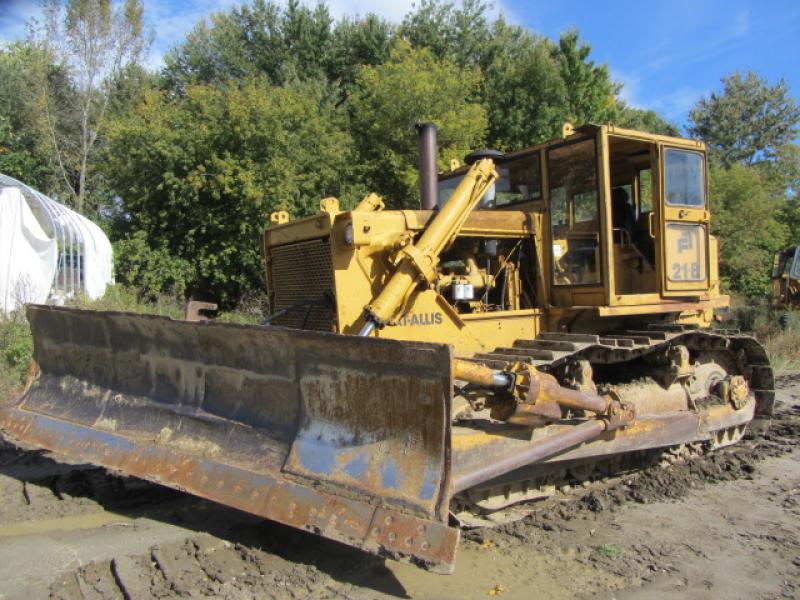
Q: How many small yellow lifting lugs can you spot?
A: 4